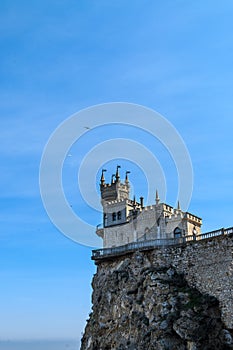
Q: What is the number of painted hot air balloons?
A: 0